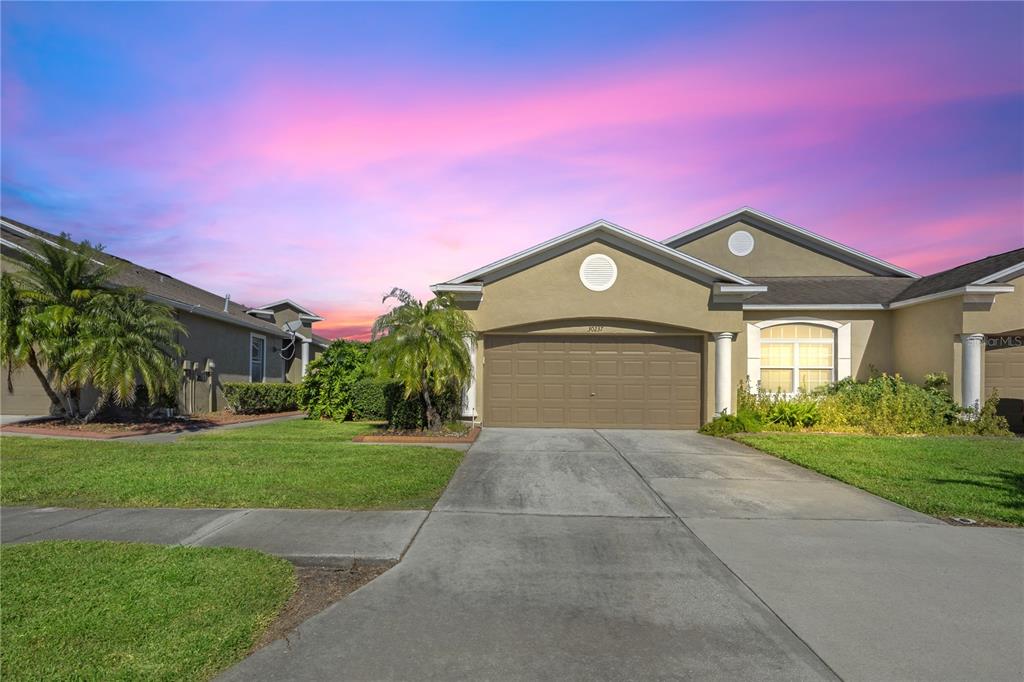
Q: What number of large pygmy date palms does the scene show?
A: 2